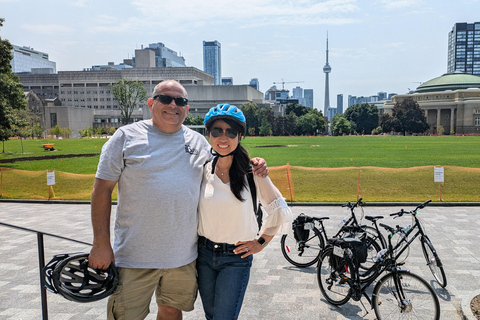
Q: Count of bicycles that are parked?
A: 3